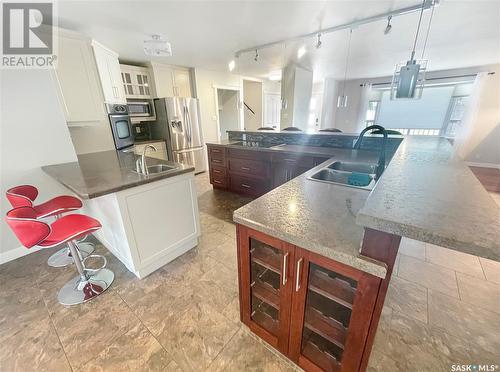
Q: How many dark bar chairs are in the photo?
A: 4